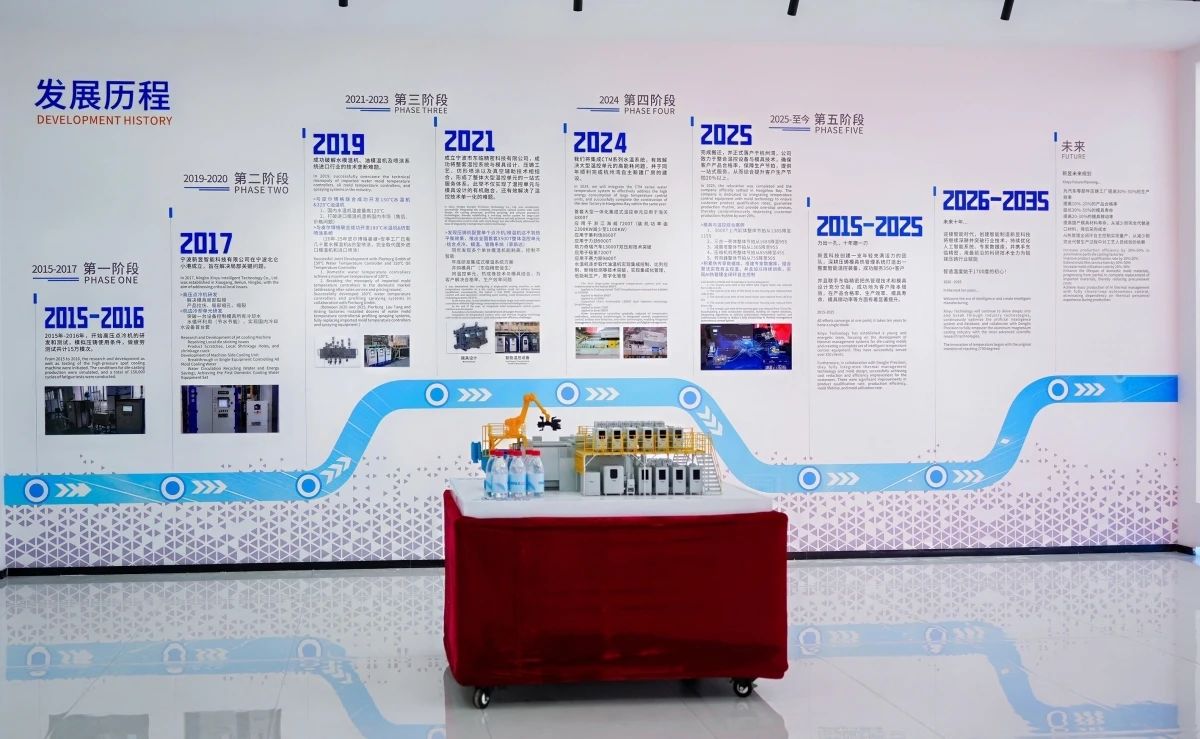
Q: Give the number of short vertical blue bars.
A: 9